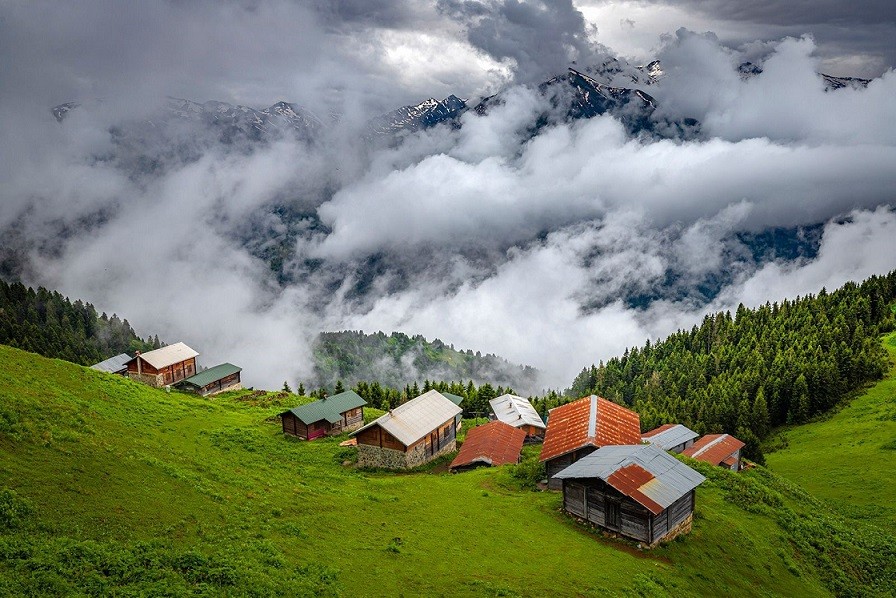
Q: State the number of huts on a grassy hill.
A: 12